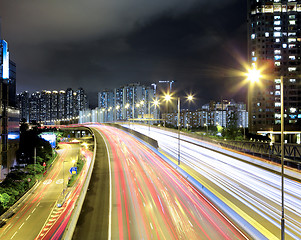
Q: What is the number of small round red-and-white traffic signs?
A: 1